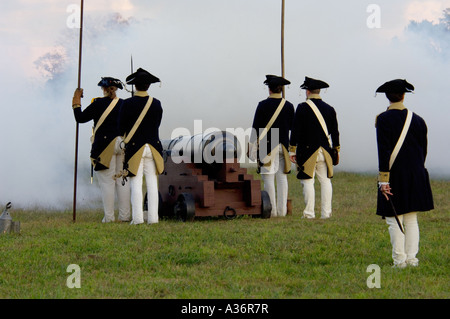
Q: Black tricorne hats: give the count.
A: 5